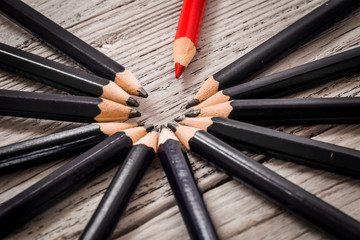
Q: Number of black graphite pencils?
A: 12